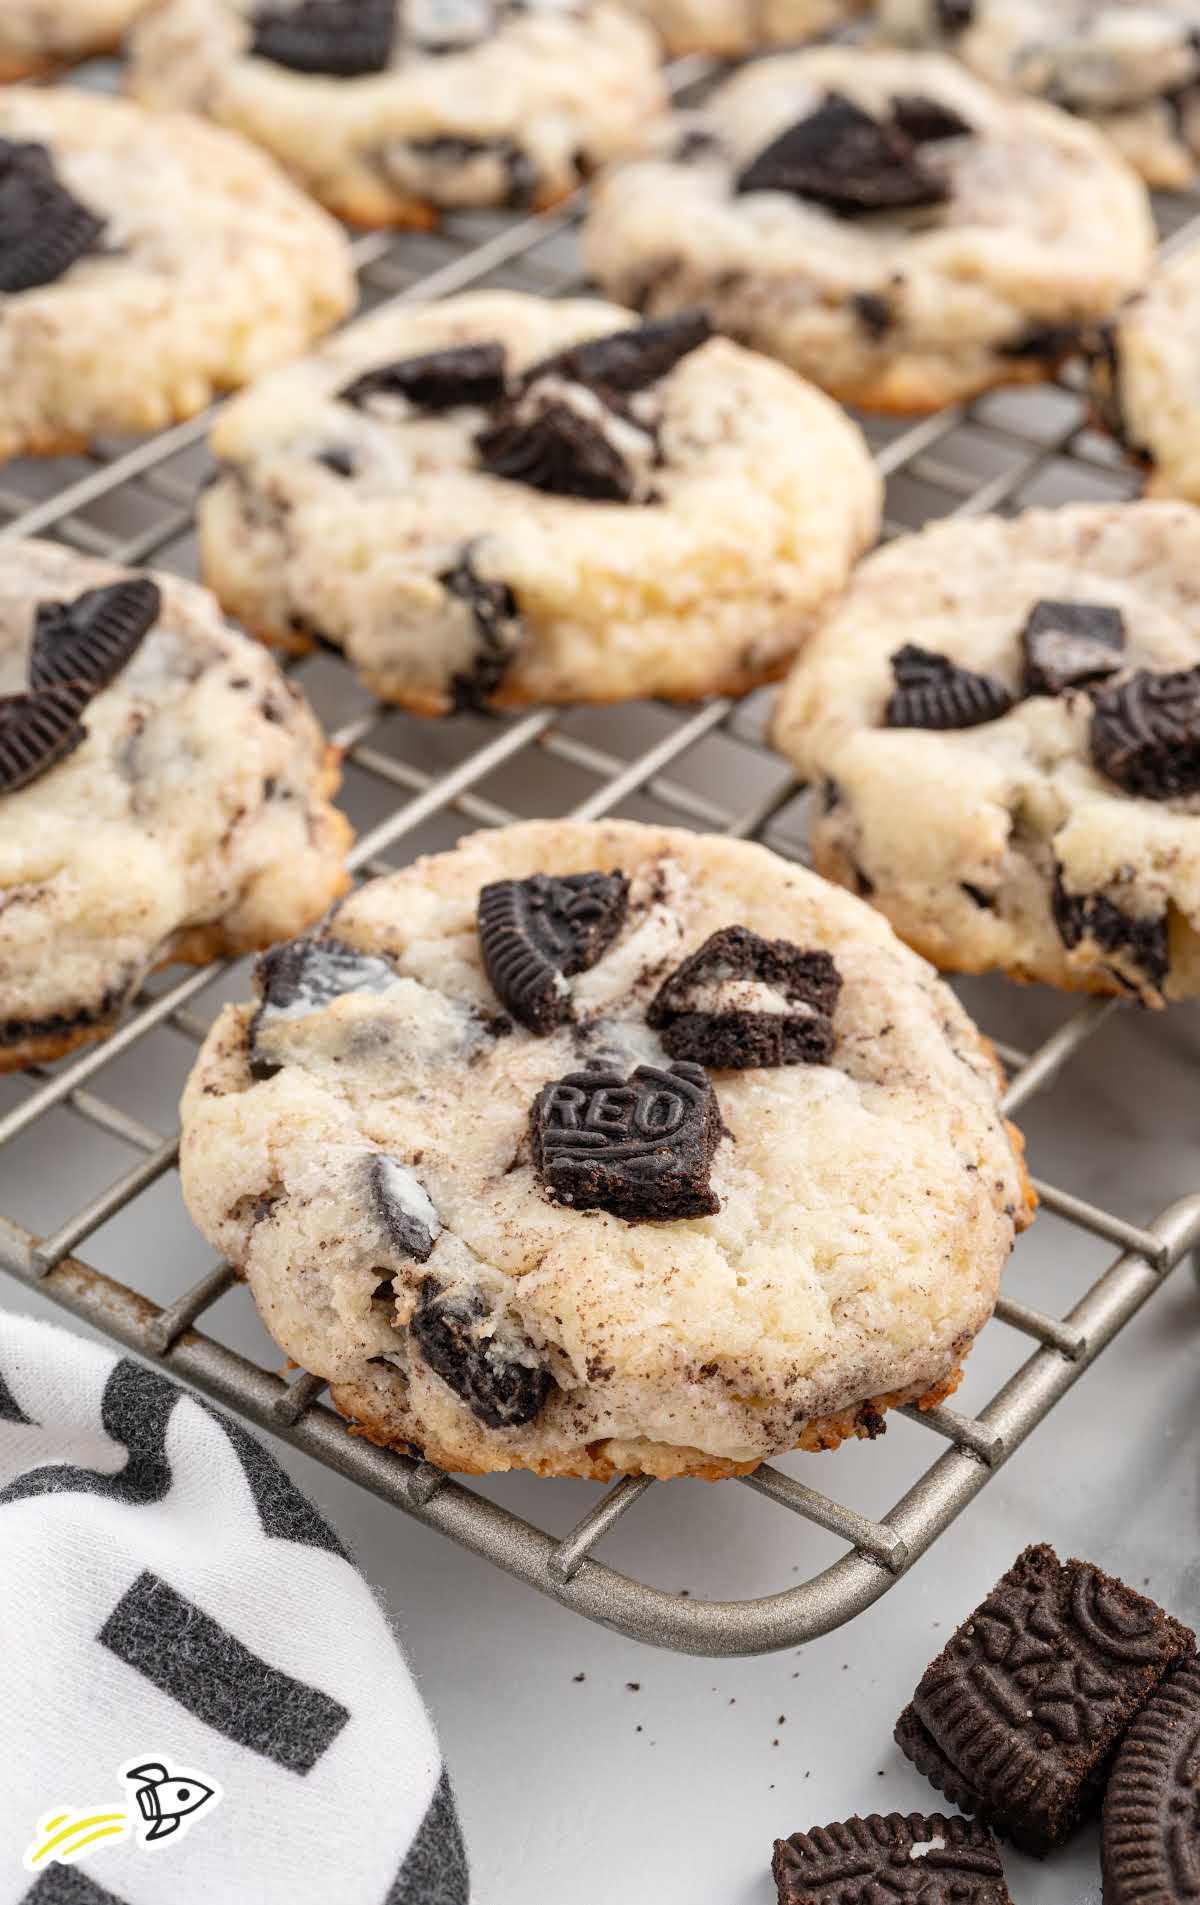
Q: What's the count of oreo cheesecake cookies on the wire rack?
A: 11